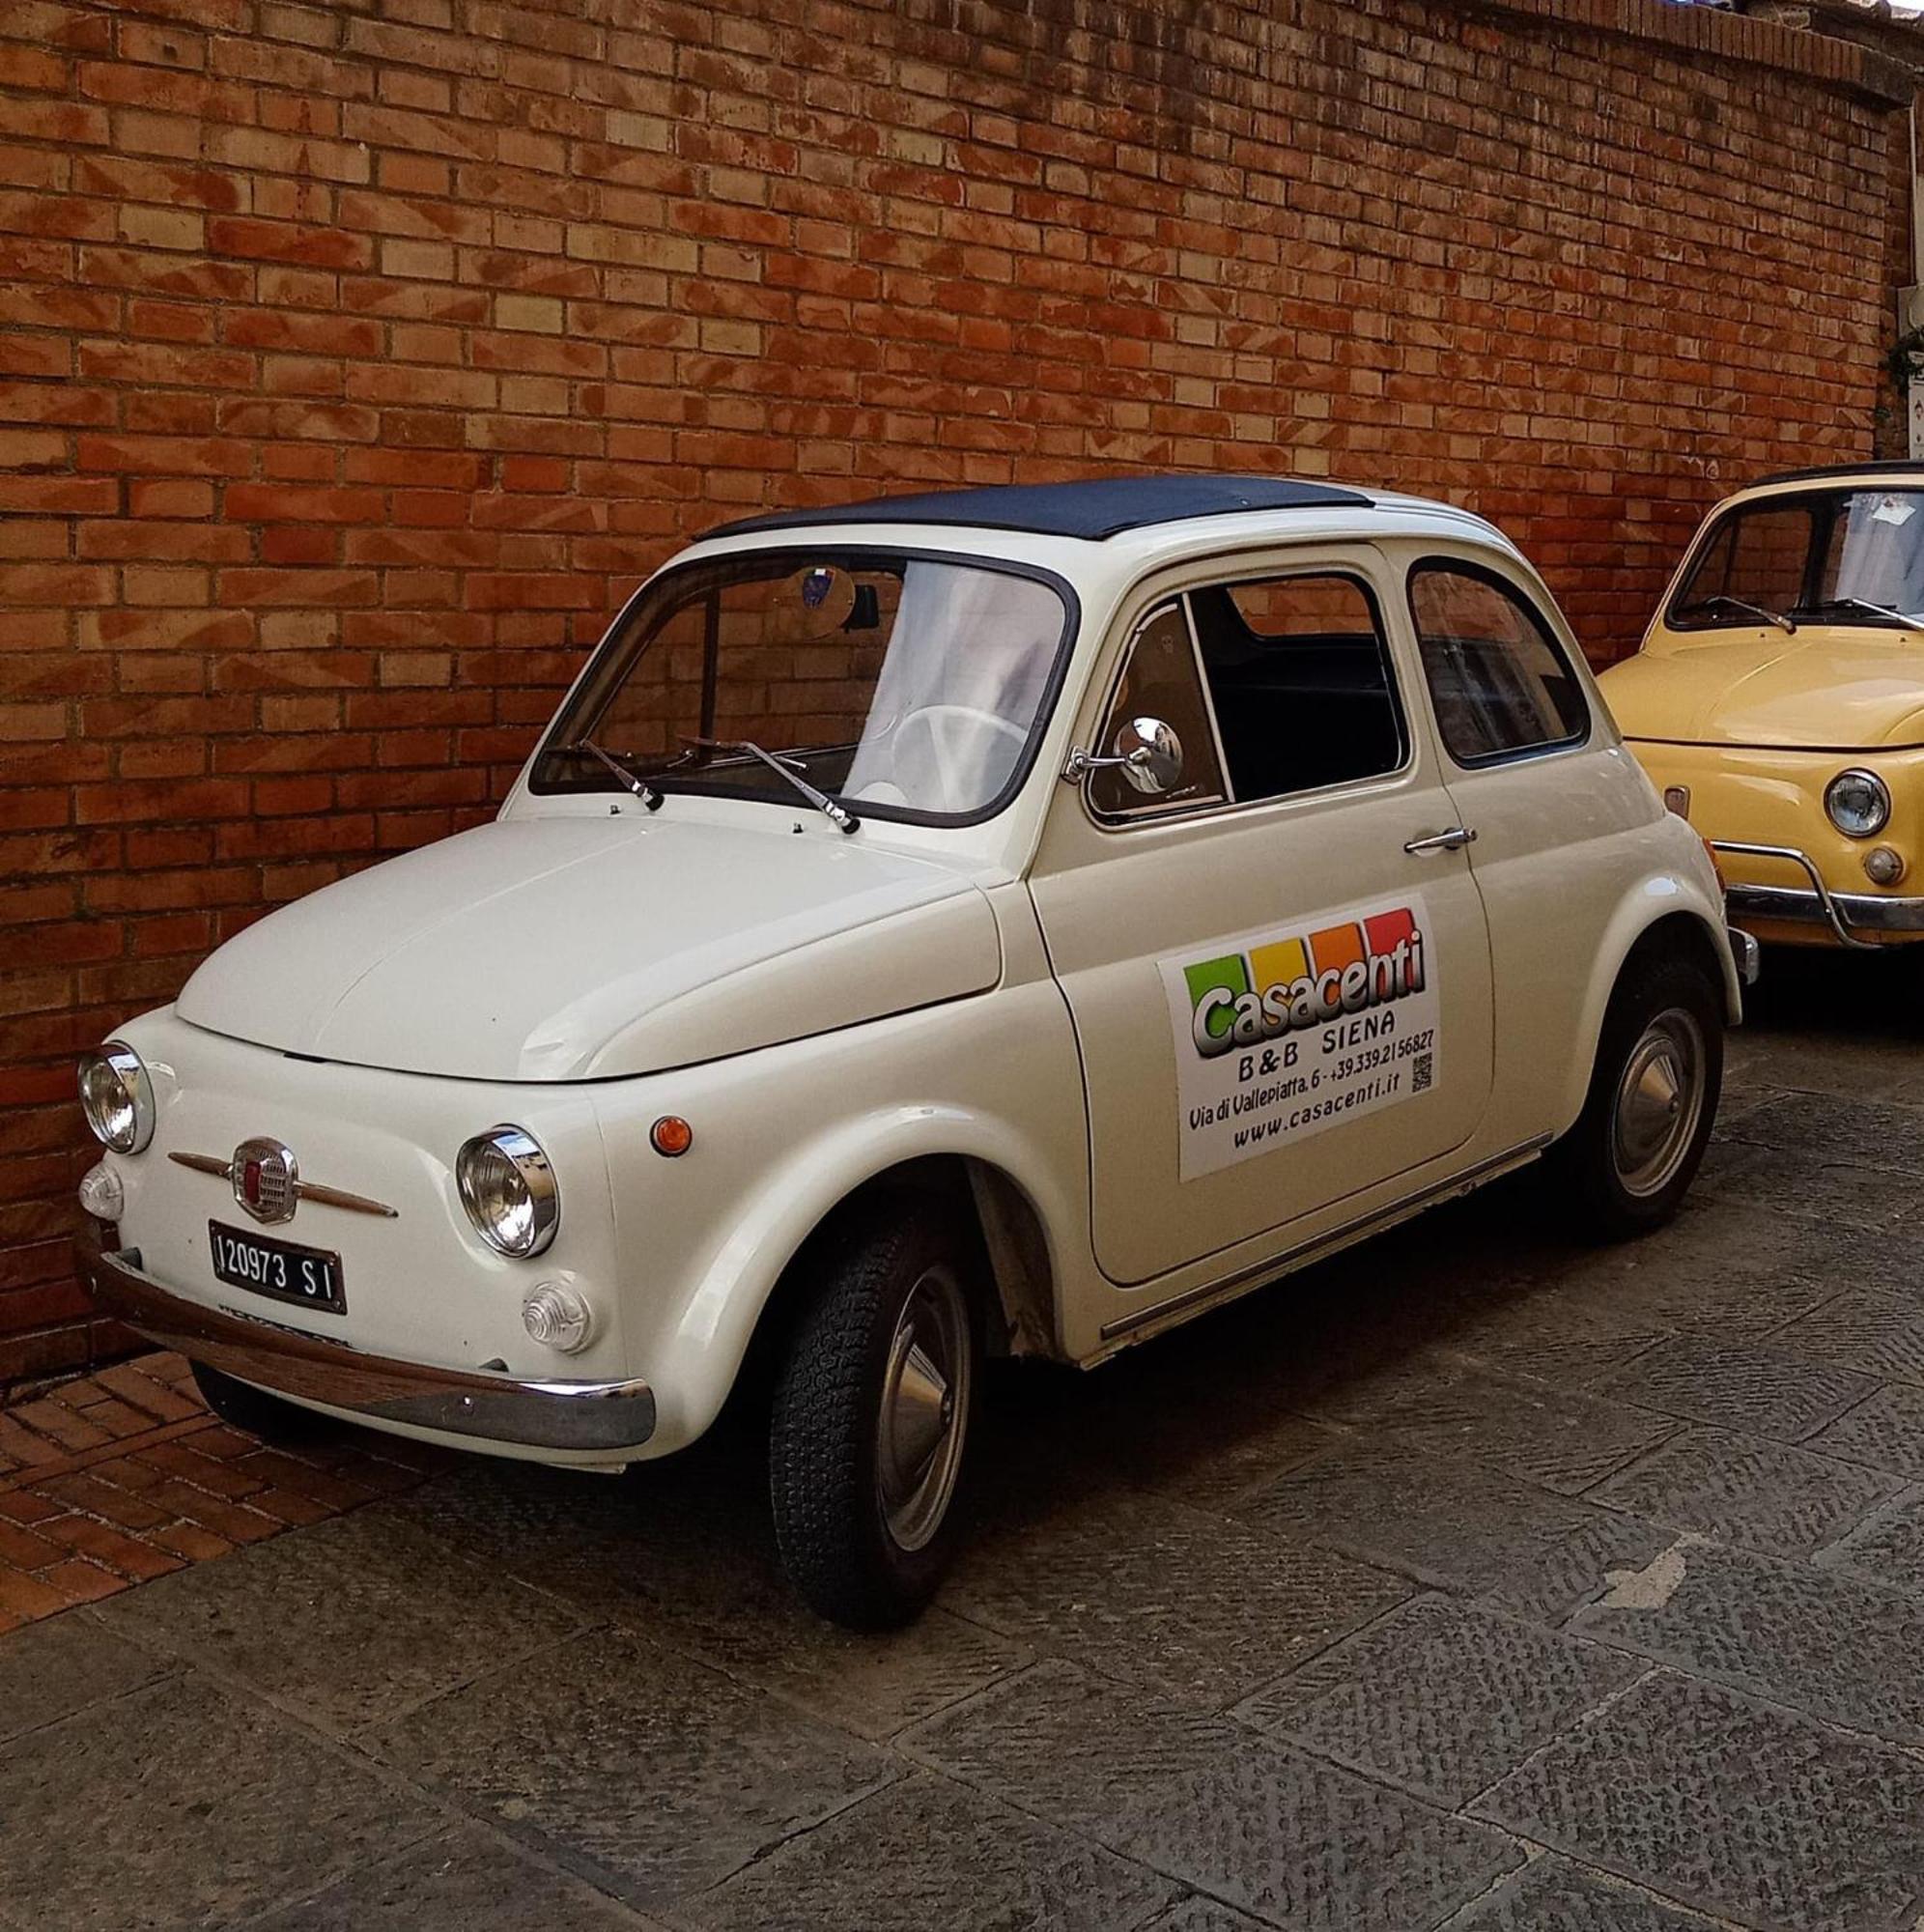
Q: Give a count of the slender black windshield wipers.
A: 4